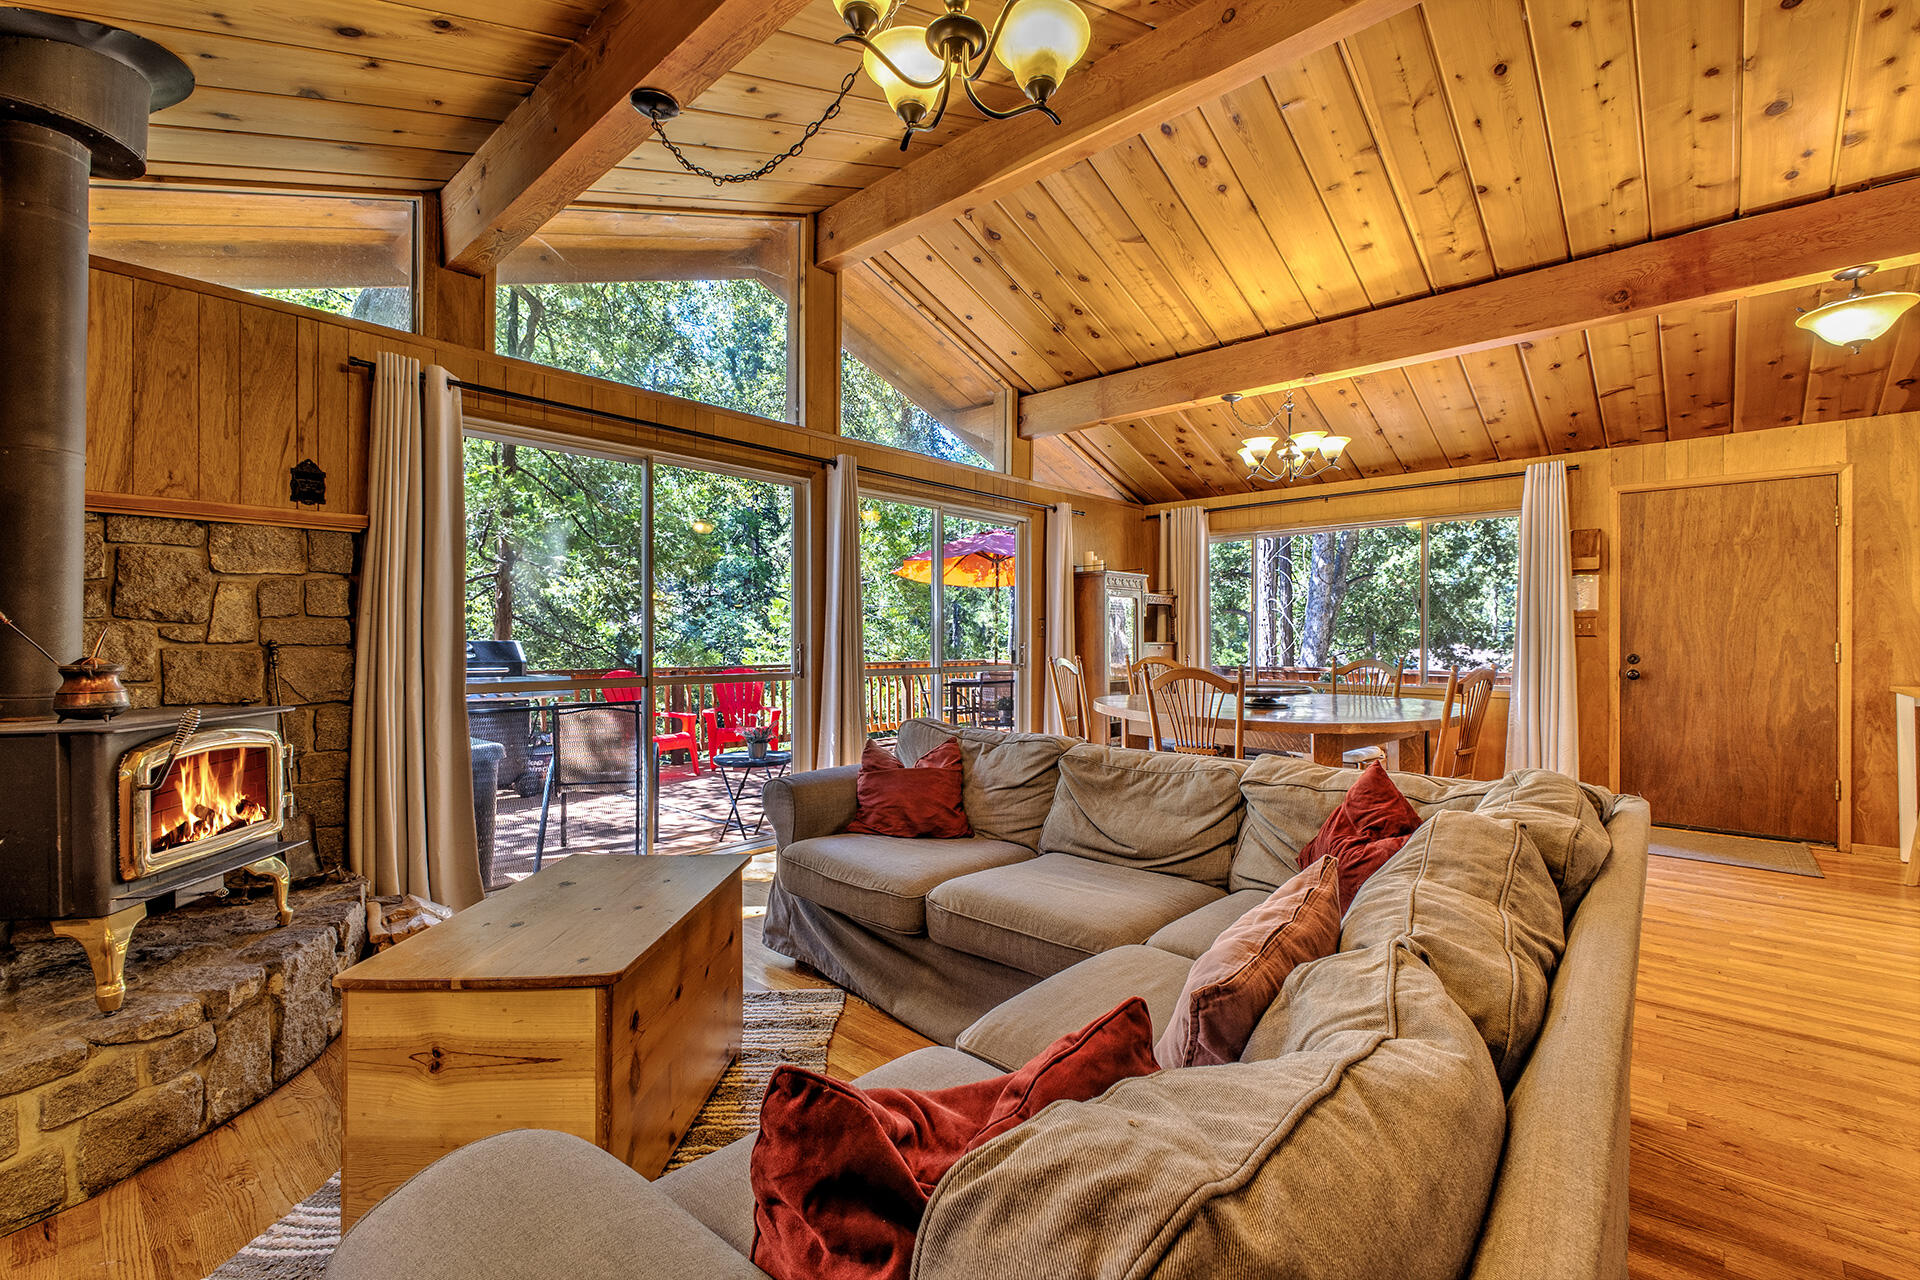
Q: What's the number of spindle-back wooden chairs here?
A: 5